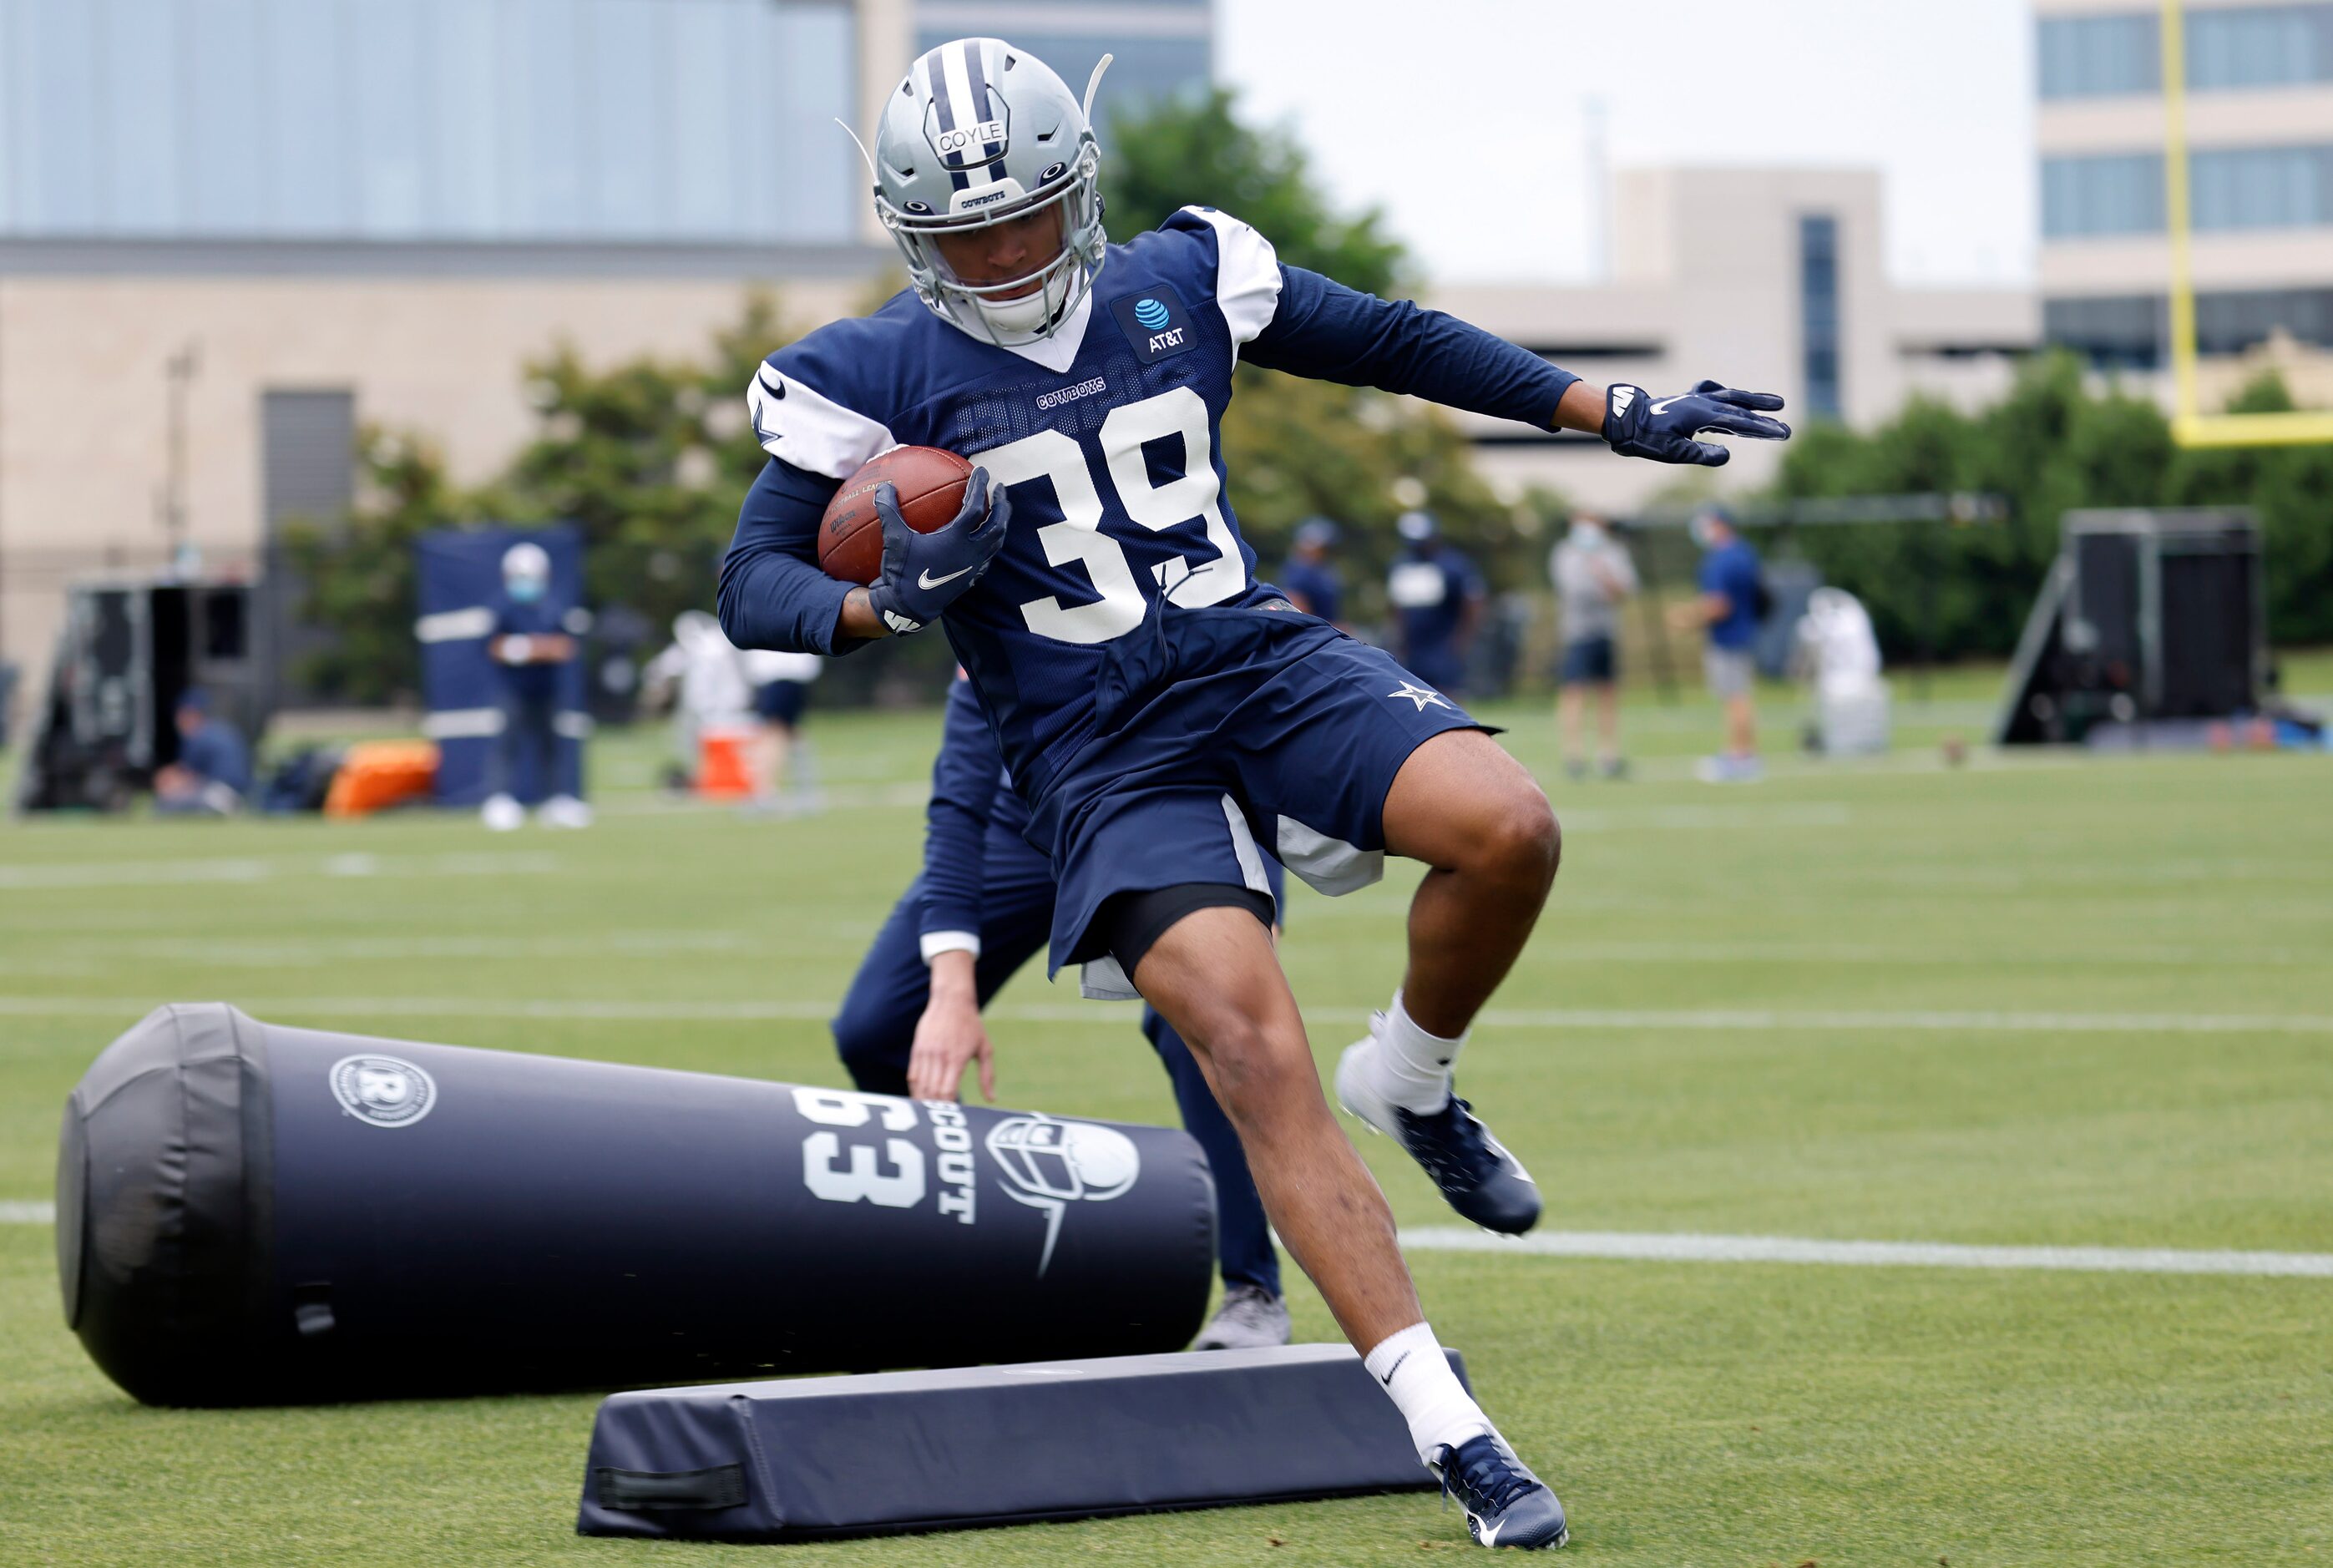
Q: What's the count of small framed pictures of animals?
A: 0